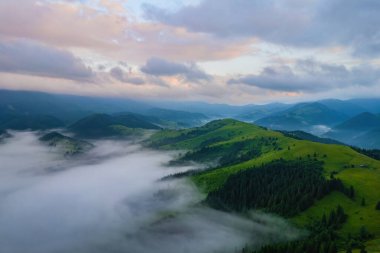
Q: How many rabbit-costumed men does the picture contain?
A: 0